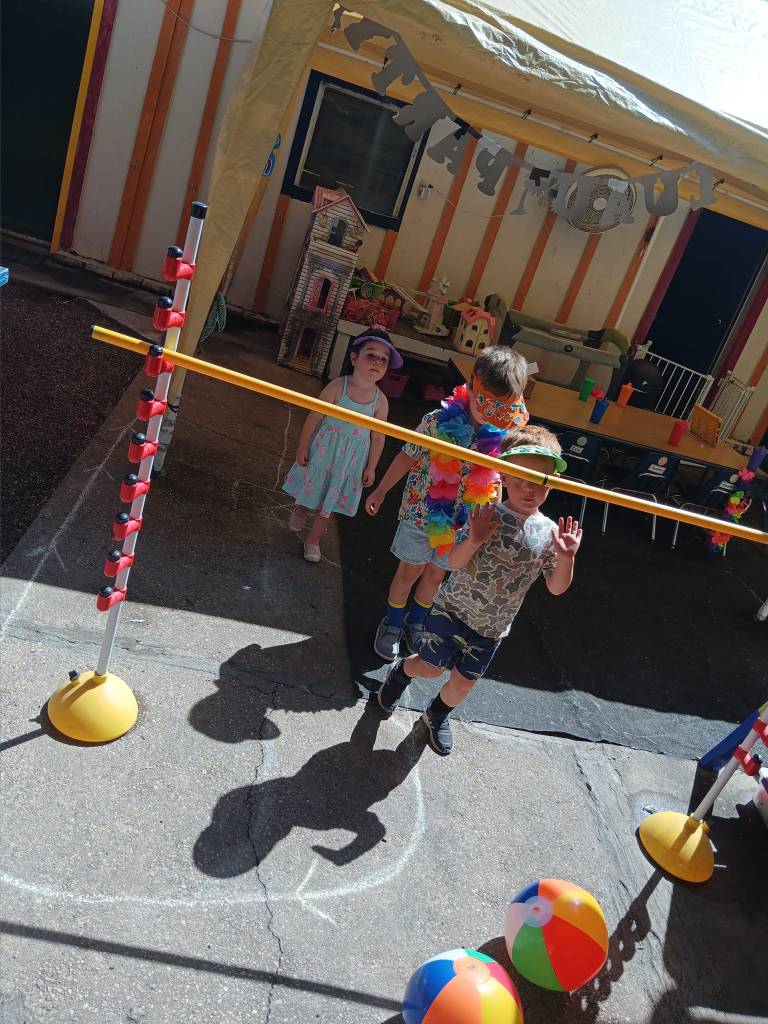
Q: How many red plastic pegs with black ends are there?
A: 11